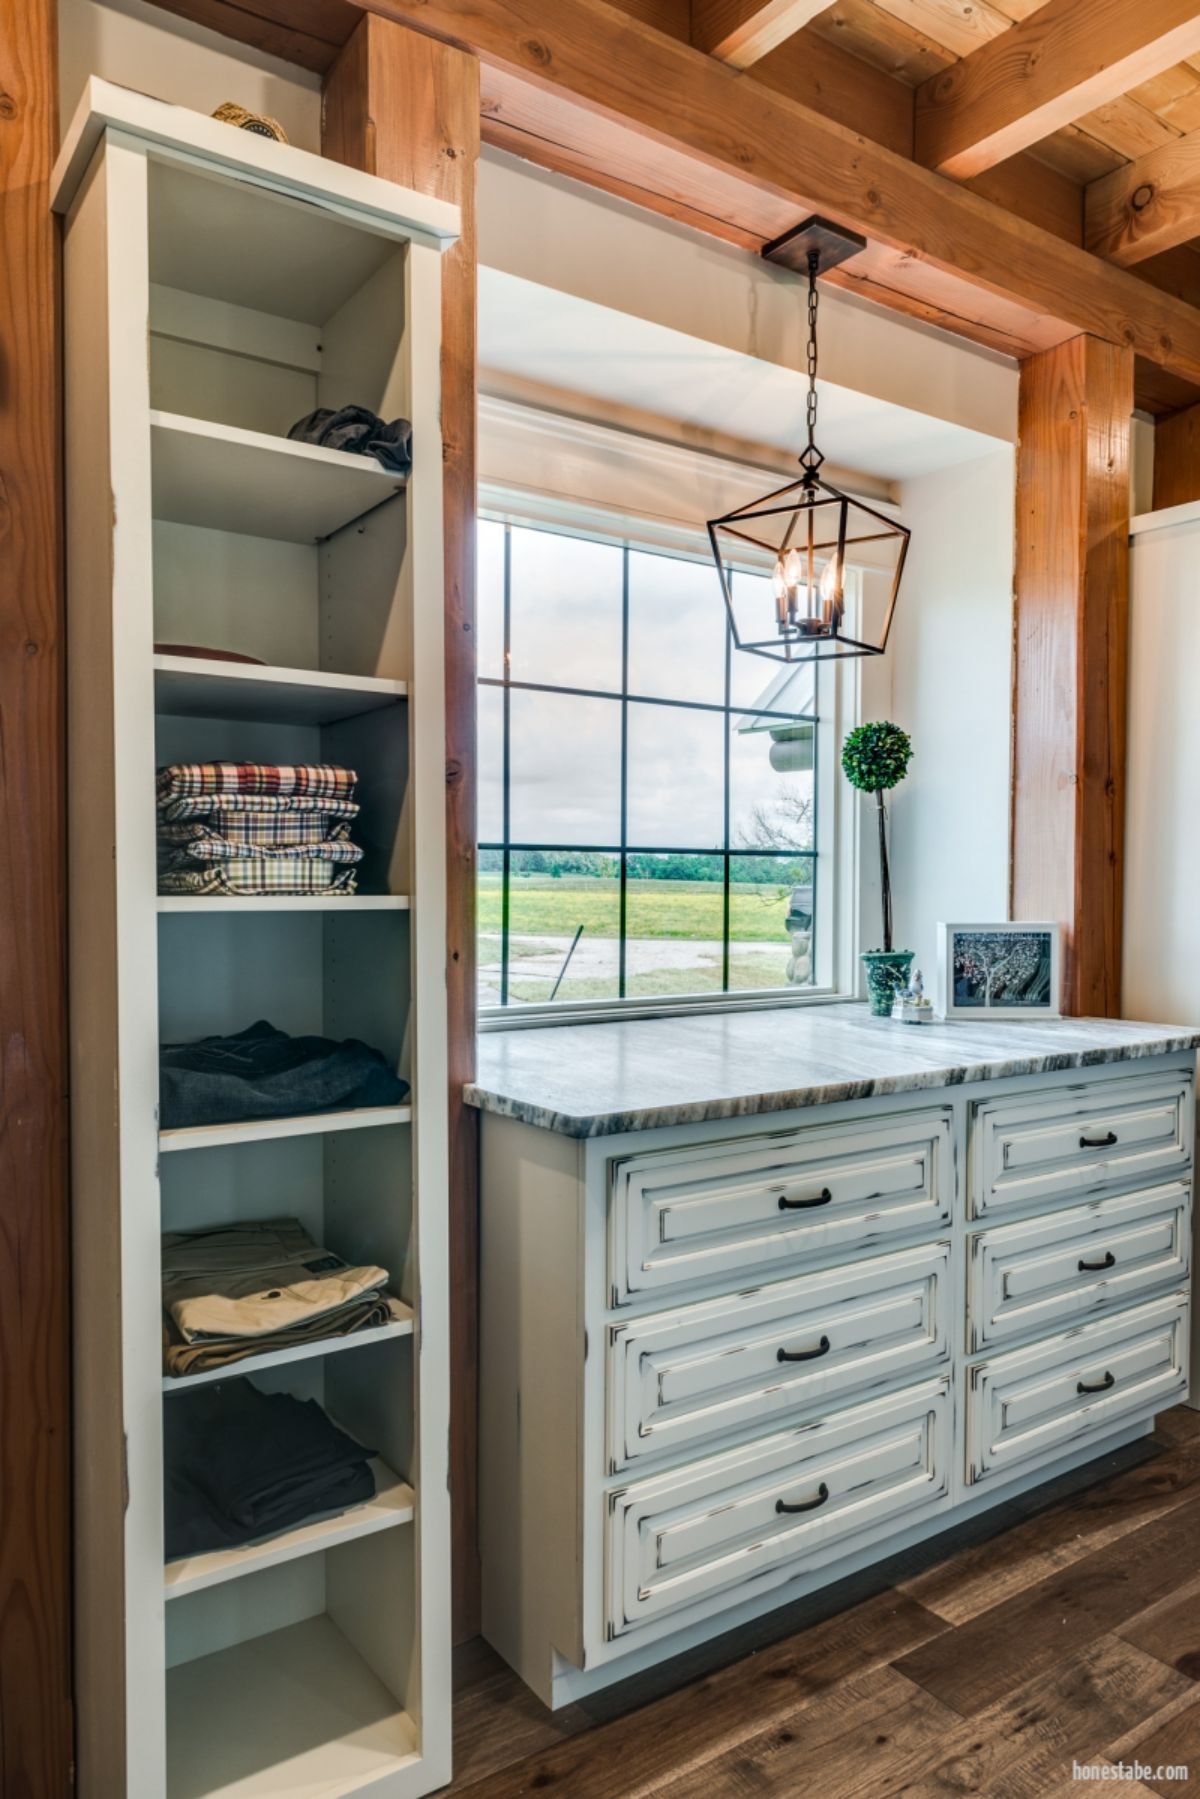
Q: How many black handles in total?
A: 6